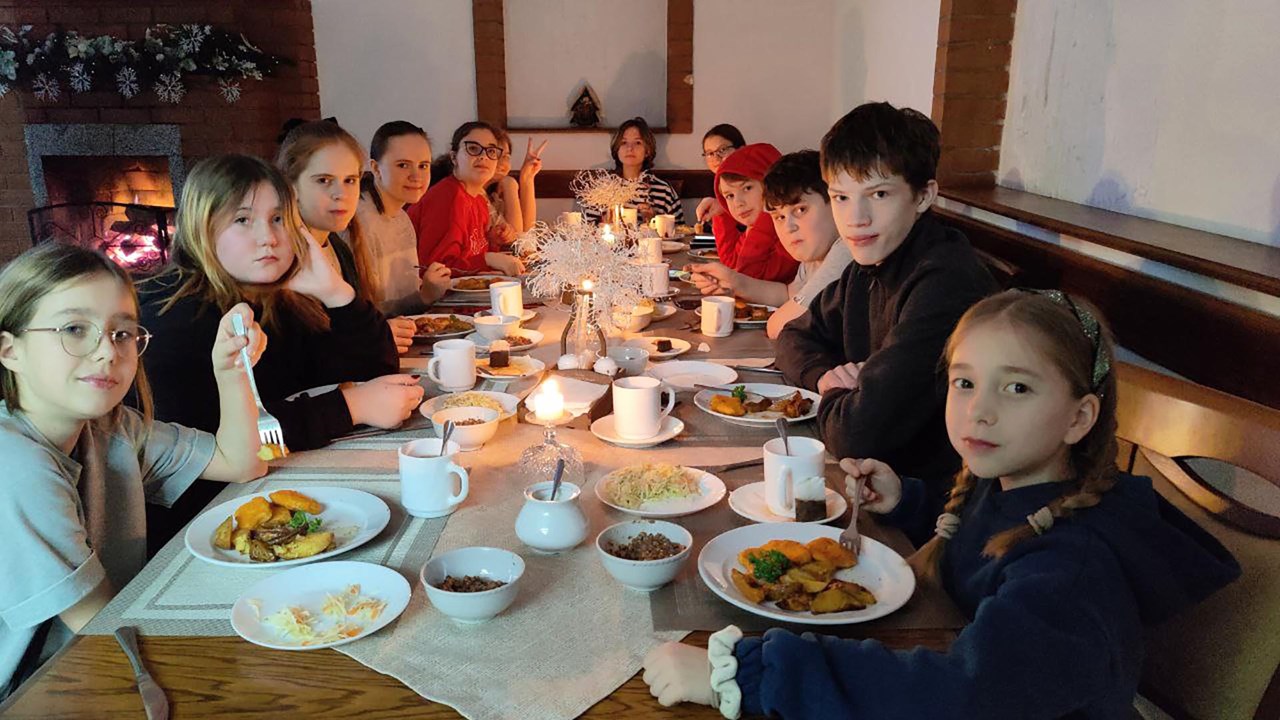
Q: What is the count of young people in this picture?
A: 12